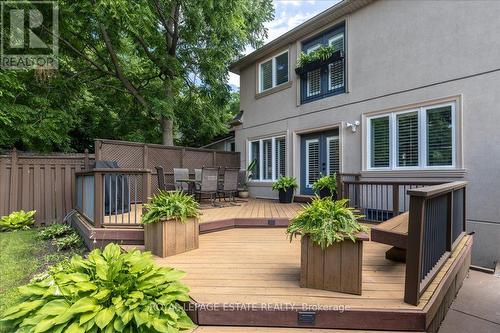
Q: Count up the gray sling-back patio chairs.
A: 5